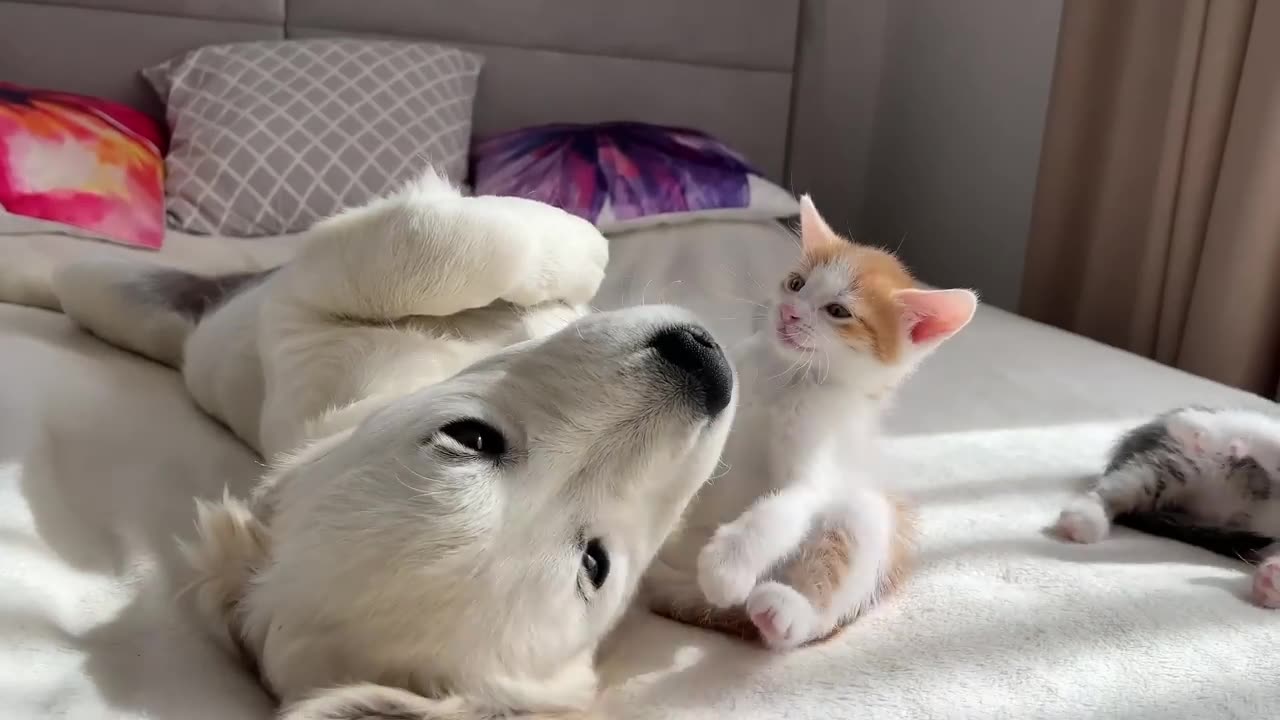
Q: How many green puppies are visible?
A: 0